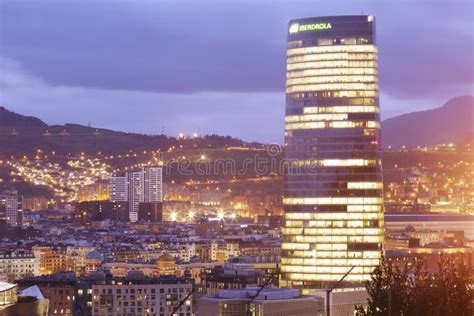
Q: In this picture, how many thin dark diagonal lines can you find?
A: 3